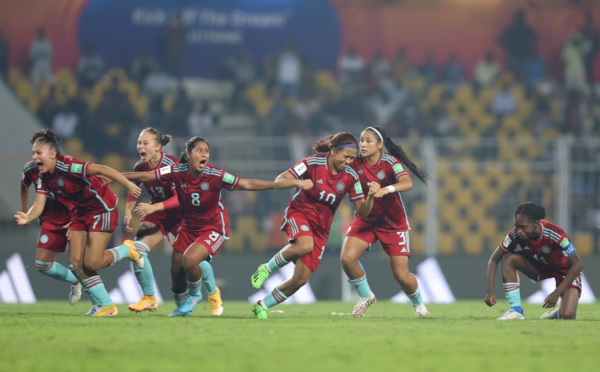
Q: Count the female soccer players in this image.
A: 7